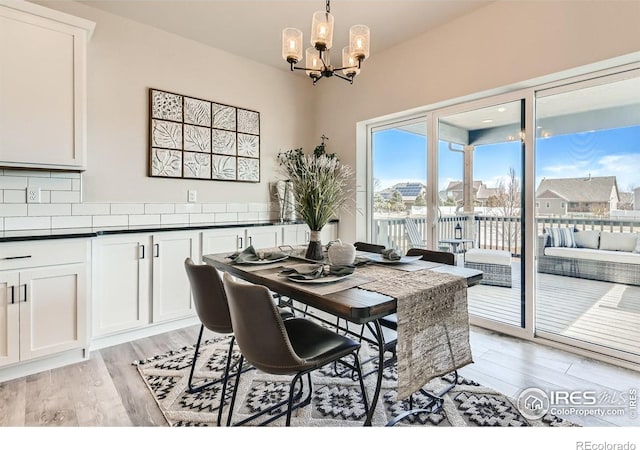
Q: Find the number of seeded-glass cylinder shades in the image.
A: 5